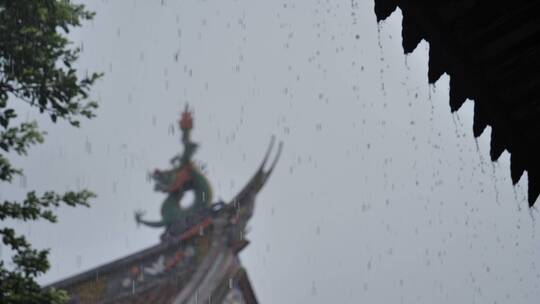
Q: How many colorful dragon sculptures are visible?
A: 1